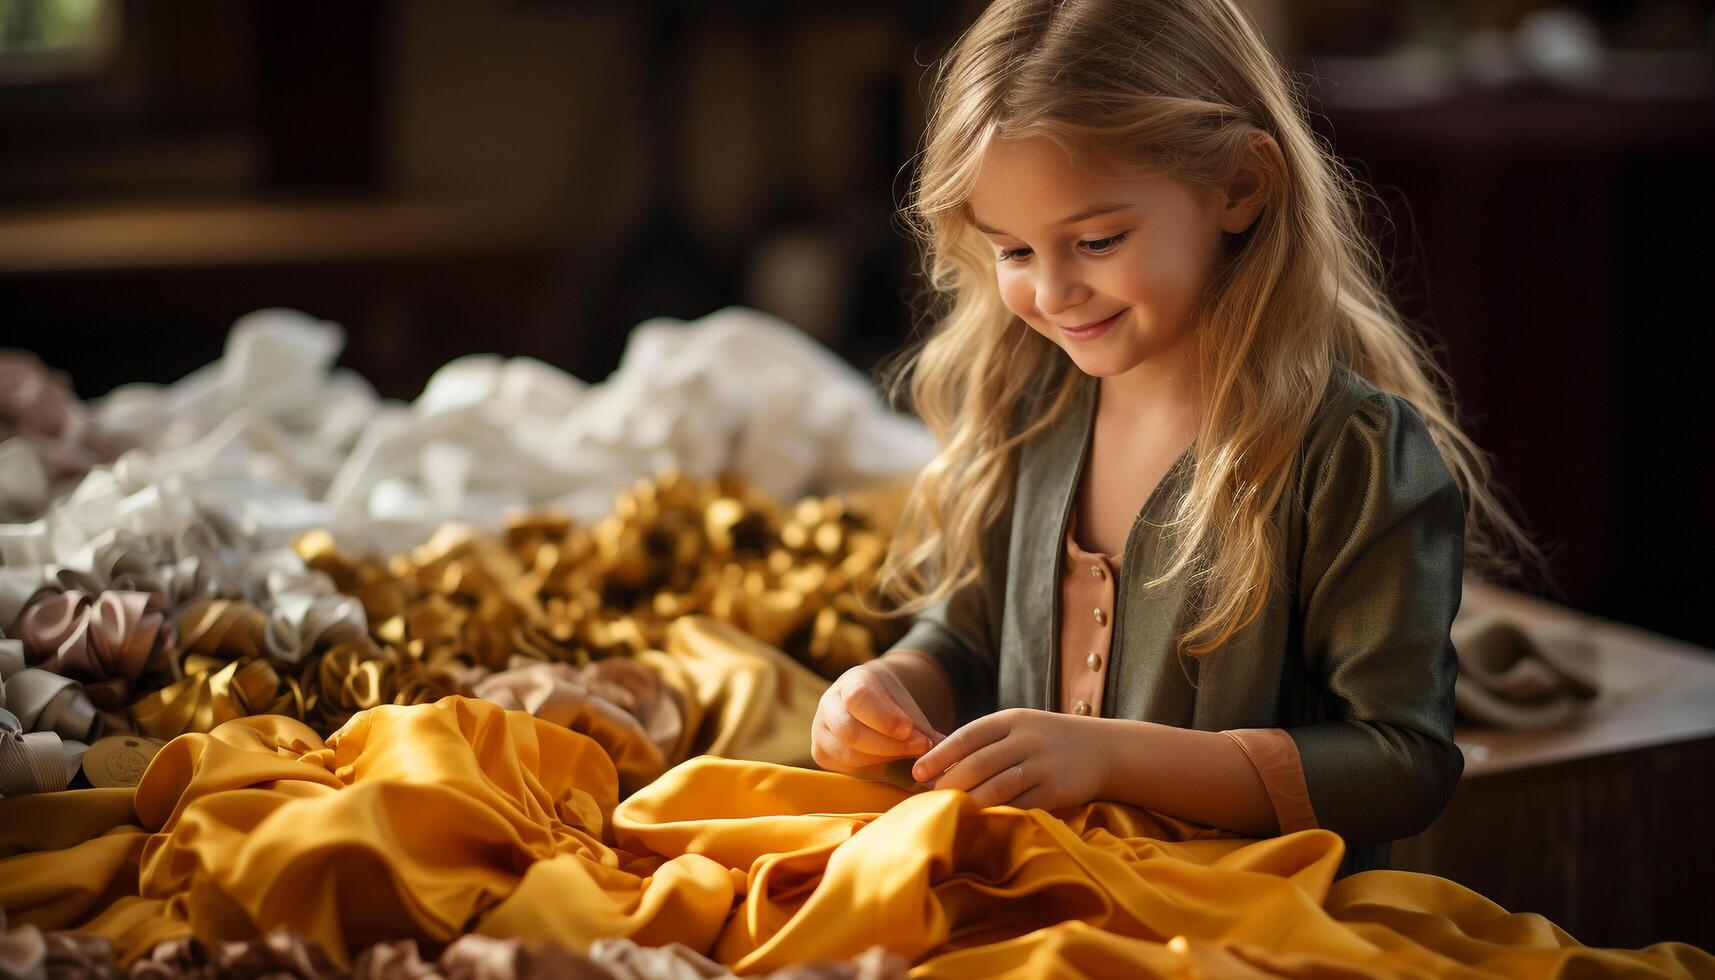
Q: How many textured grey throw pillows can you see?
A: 0